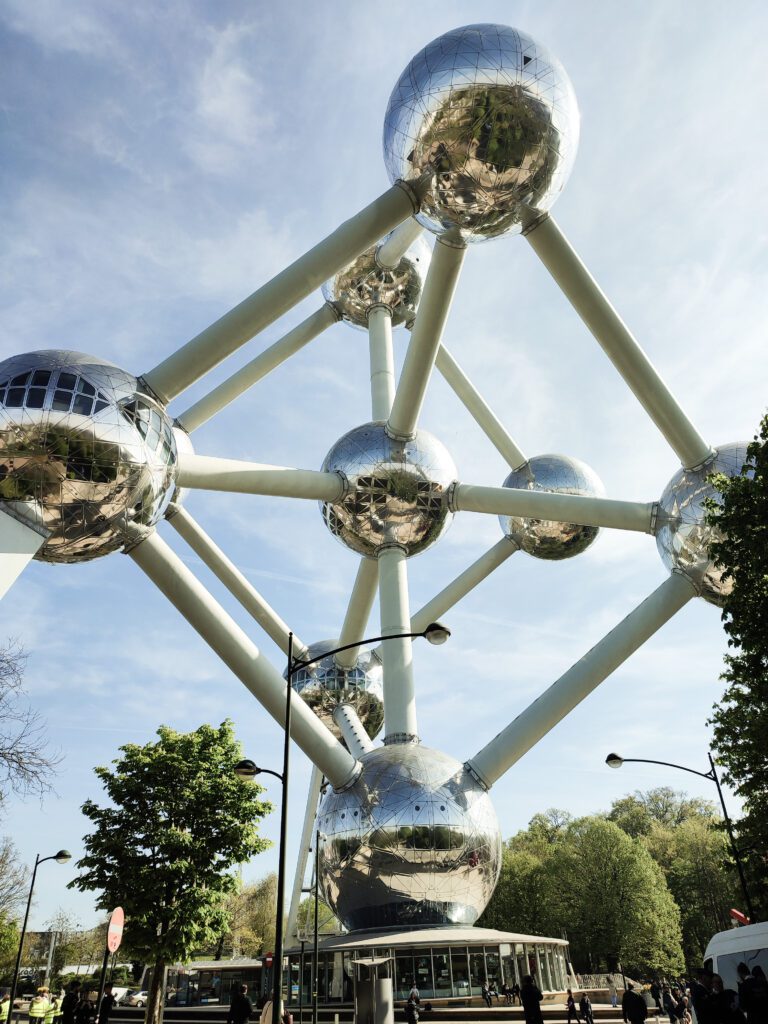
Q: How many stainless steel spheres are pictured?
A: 9